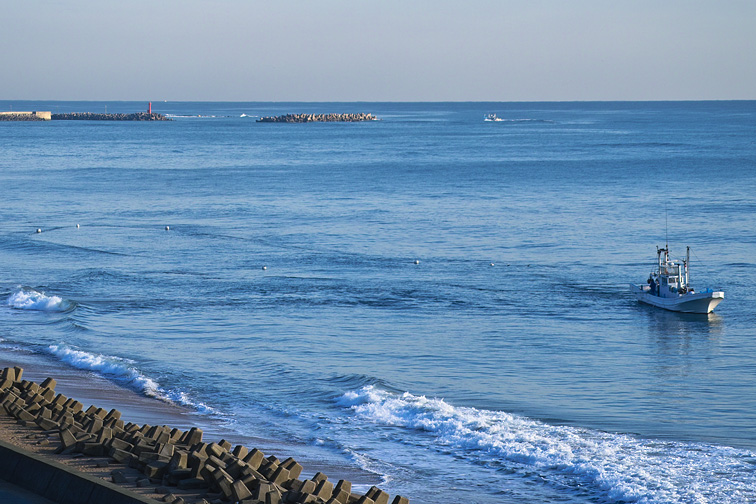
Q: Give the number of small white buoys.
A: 6